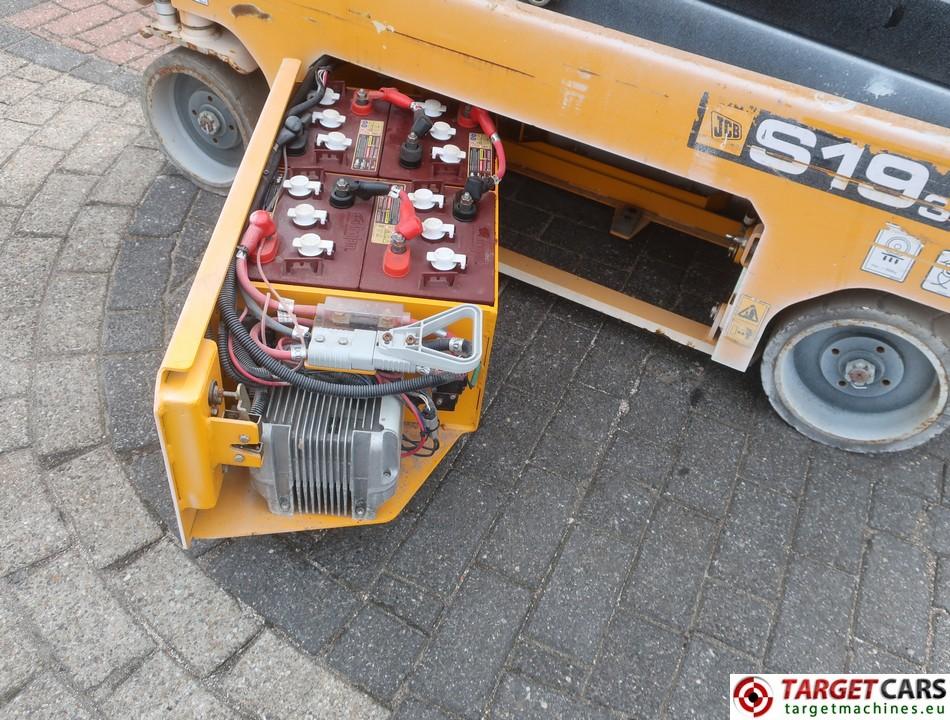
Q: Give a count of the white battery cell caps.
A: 12